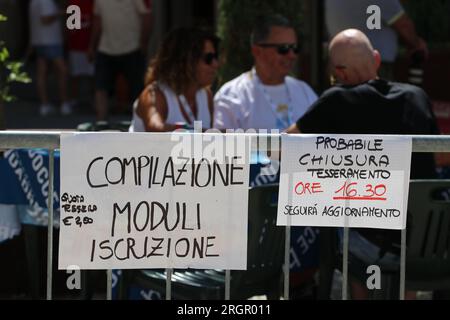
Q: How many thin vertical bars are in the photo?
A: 7